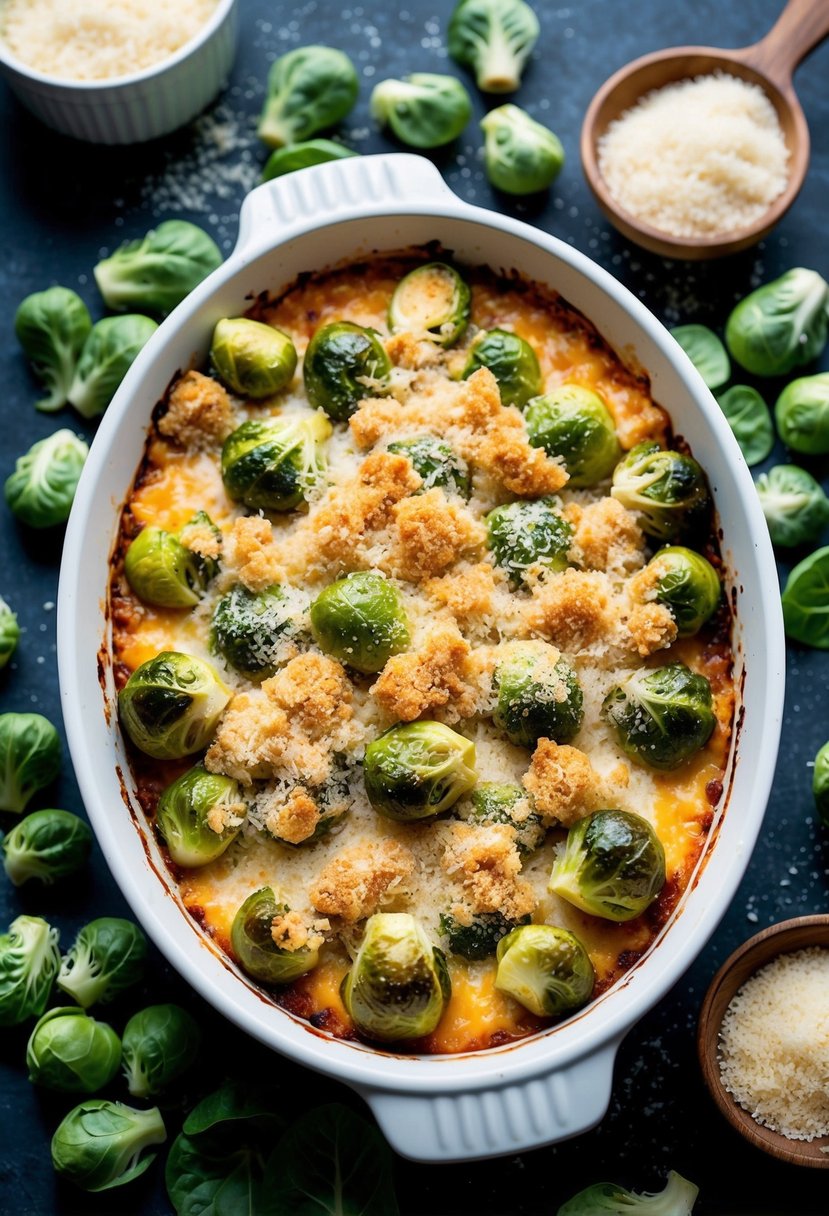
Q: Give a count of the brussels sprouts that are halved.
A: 1